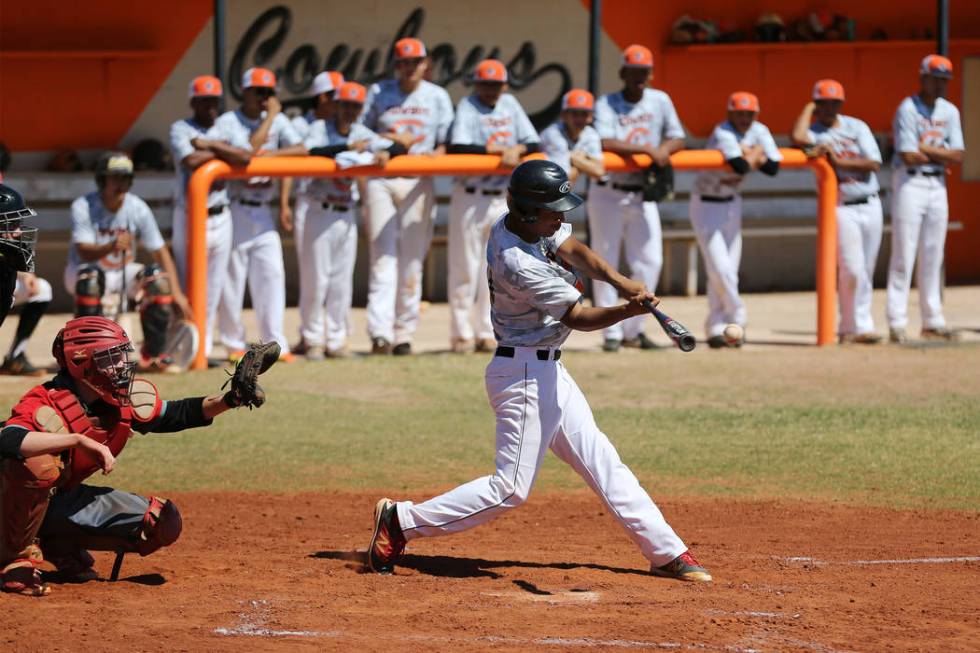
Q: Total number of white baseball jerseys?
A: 13